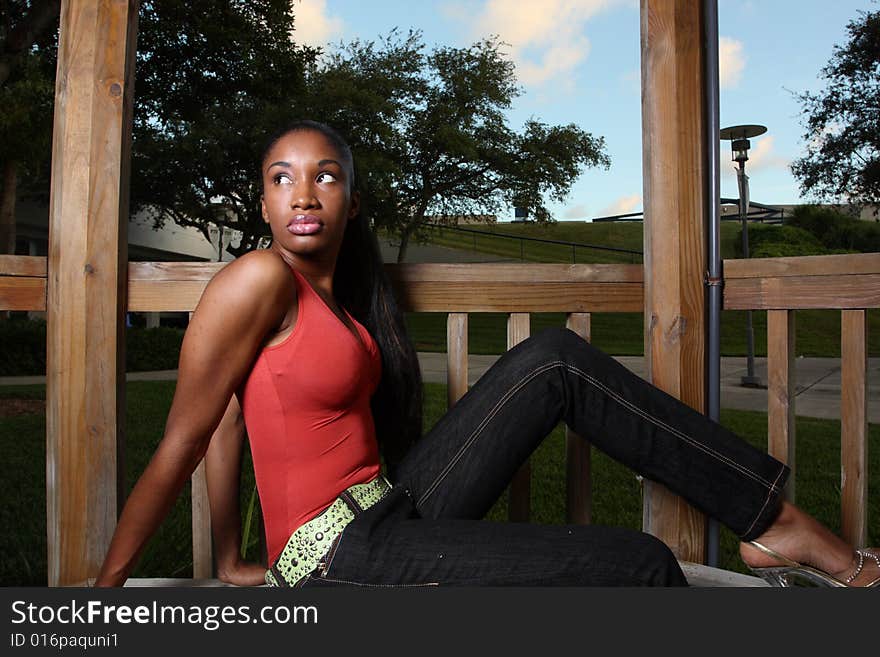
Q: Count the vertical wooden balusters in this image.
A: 6